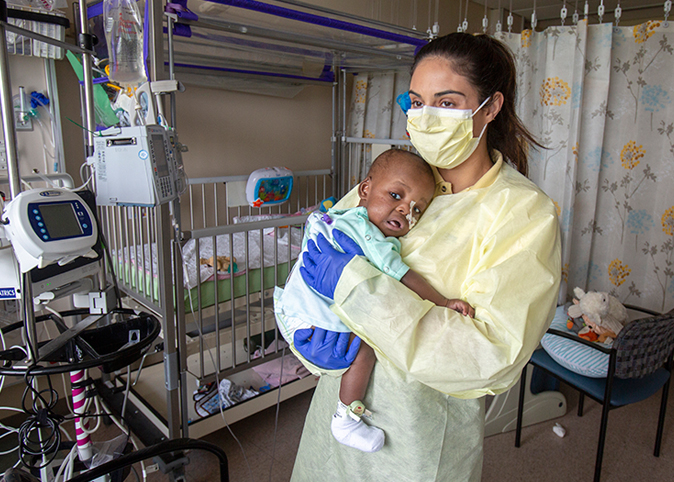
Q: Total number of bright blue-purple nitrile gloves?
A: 2